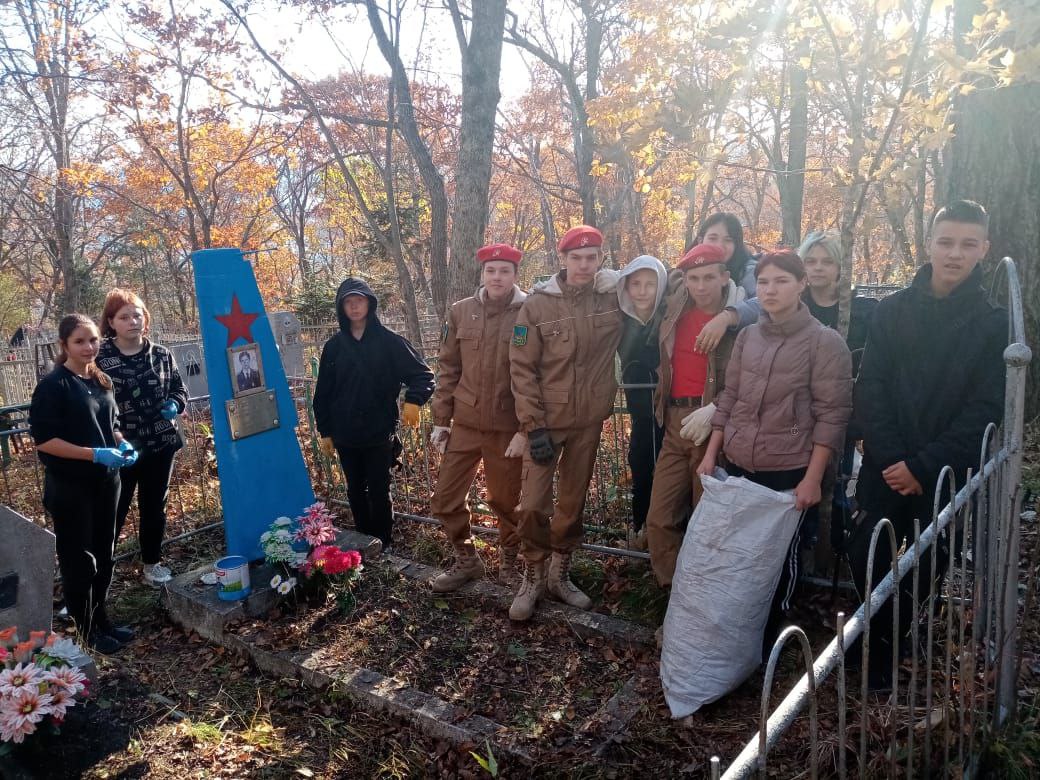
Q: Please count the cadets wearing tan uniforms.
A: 3